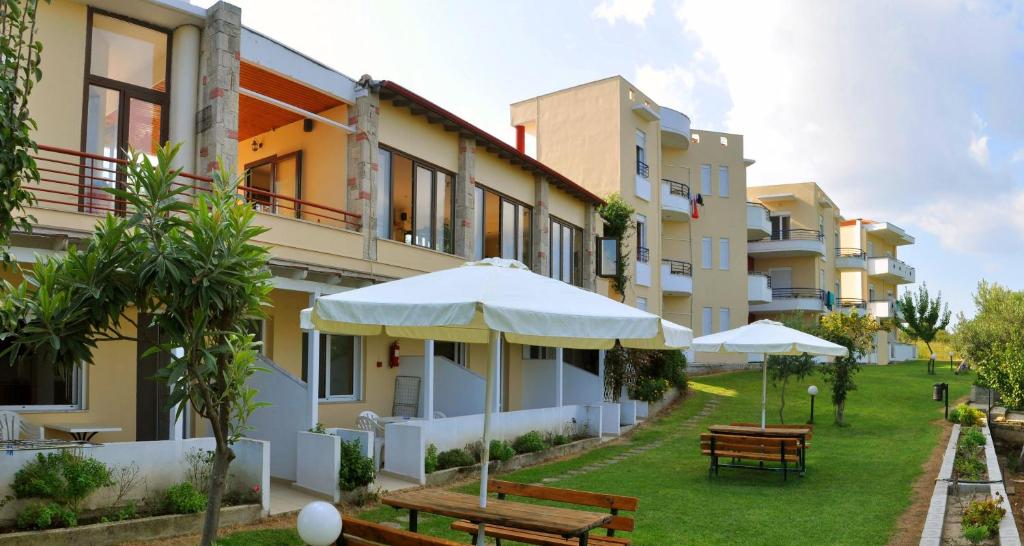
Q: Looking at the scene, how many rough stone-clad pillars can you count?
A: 5